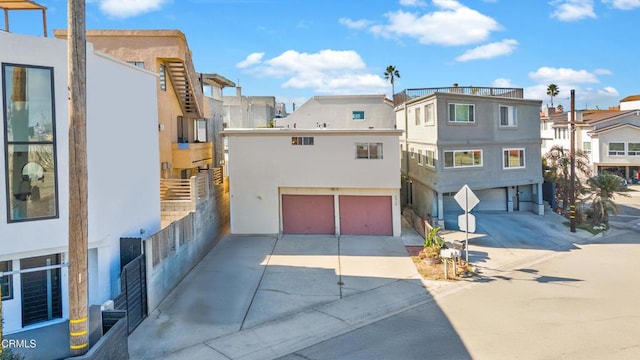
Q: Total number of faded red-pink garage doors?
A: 2